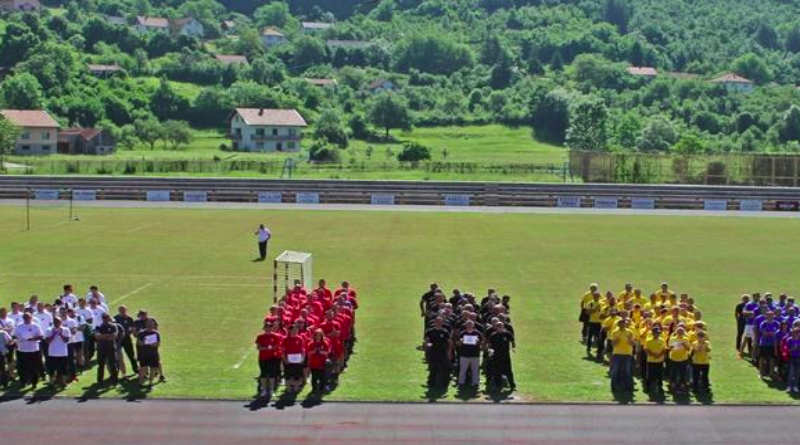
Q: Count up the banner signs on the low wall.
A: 14